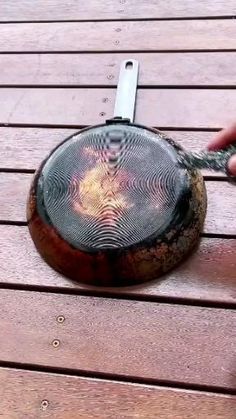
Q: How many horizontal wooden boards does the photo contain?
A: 9